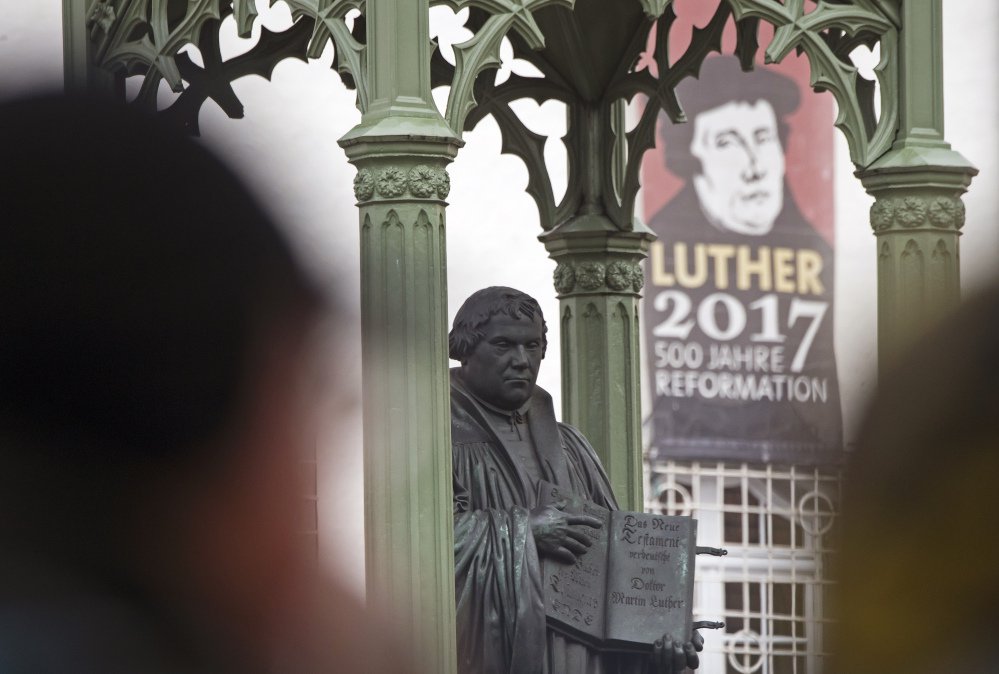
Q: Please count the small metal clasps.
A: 2